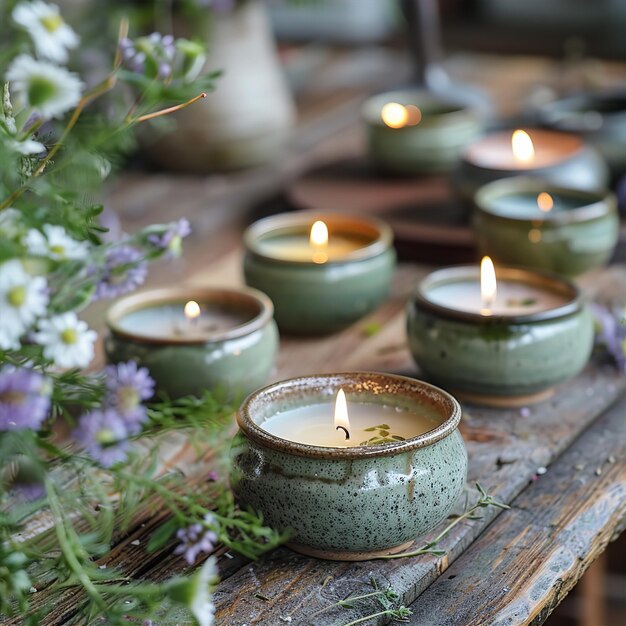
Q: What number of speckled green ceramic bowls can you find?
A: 1